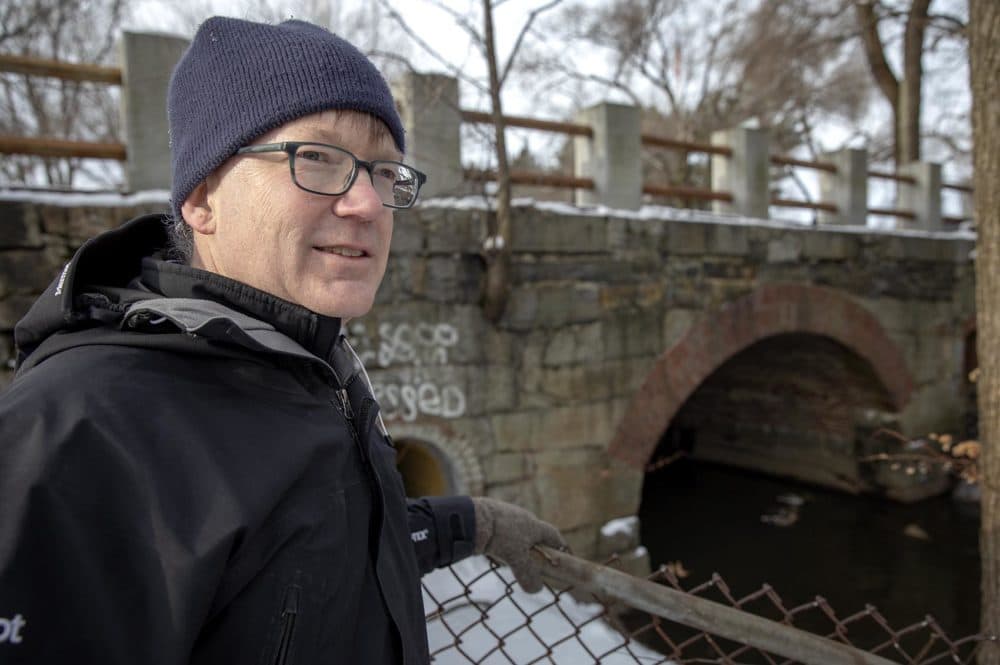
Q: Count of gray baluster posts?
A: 6